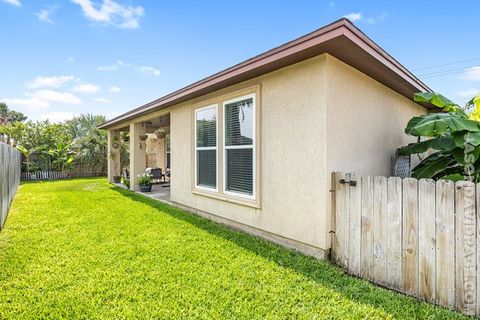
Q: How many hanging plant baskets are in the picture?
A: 3